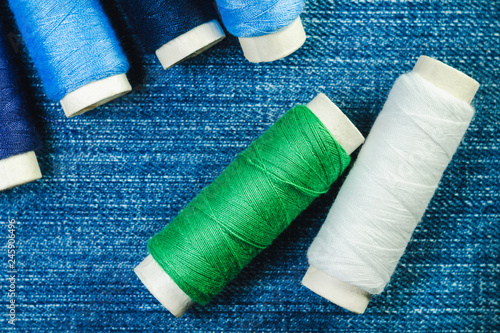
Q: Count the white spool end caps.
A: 8